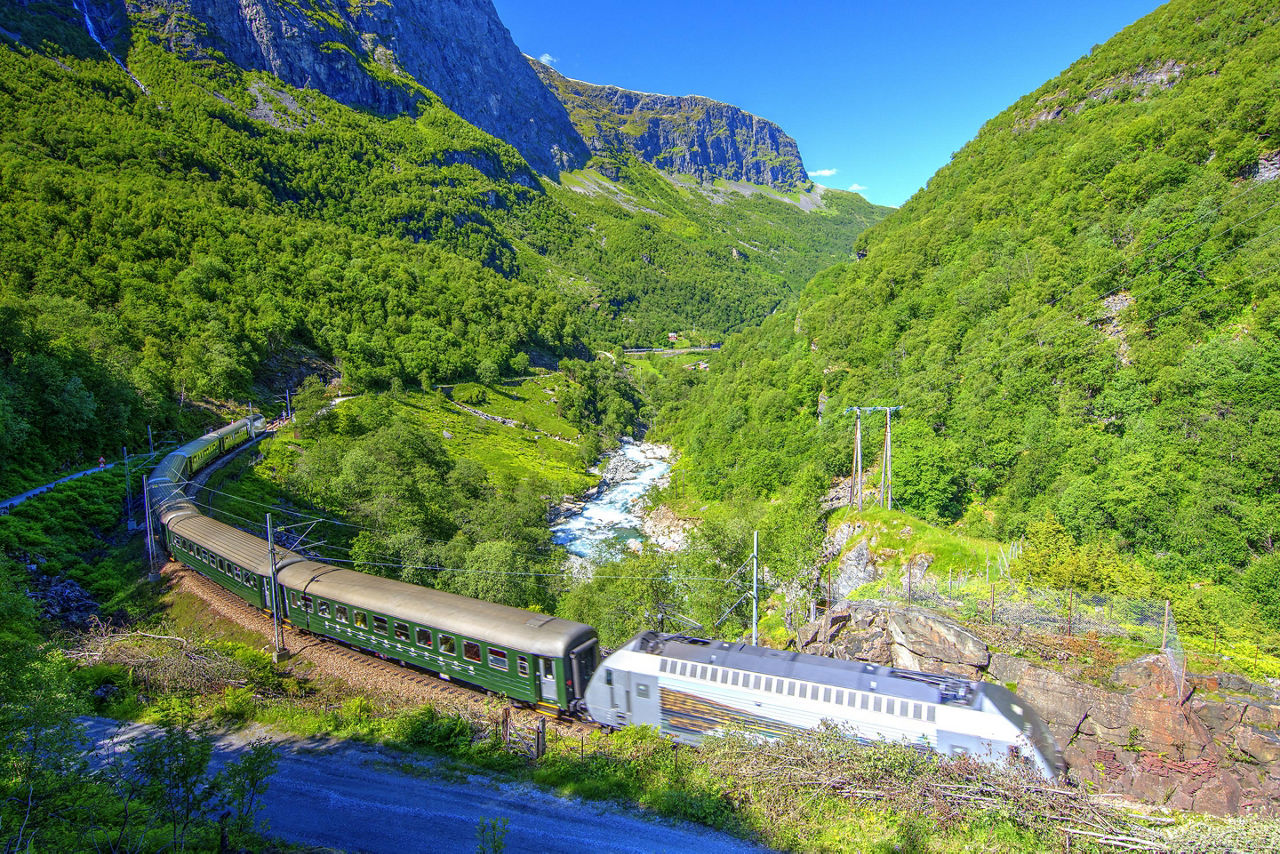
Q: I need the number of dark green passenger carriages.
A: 6